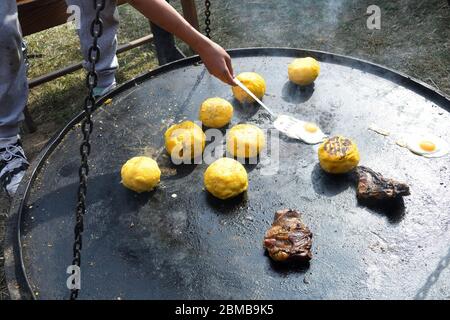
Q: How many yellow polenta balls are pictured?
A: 8